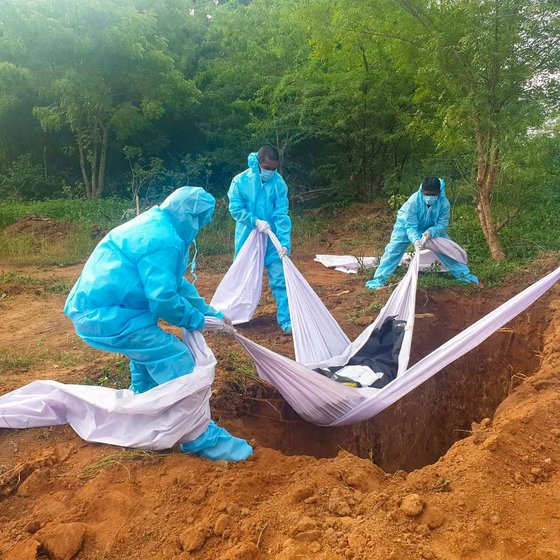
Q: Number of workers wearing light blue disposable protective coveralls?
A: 3